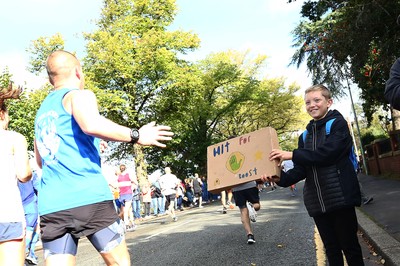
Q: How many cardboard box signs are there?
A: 1